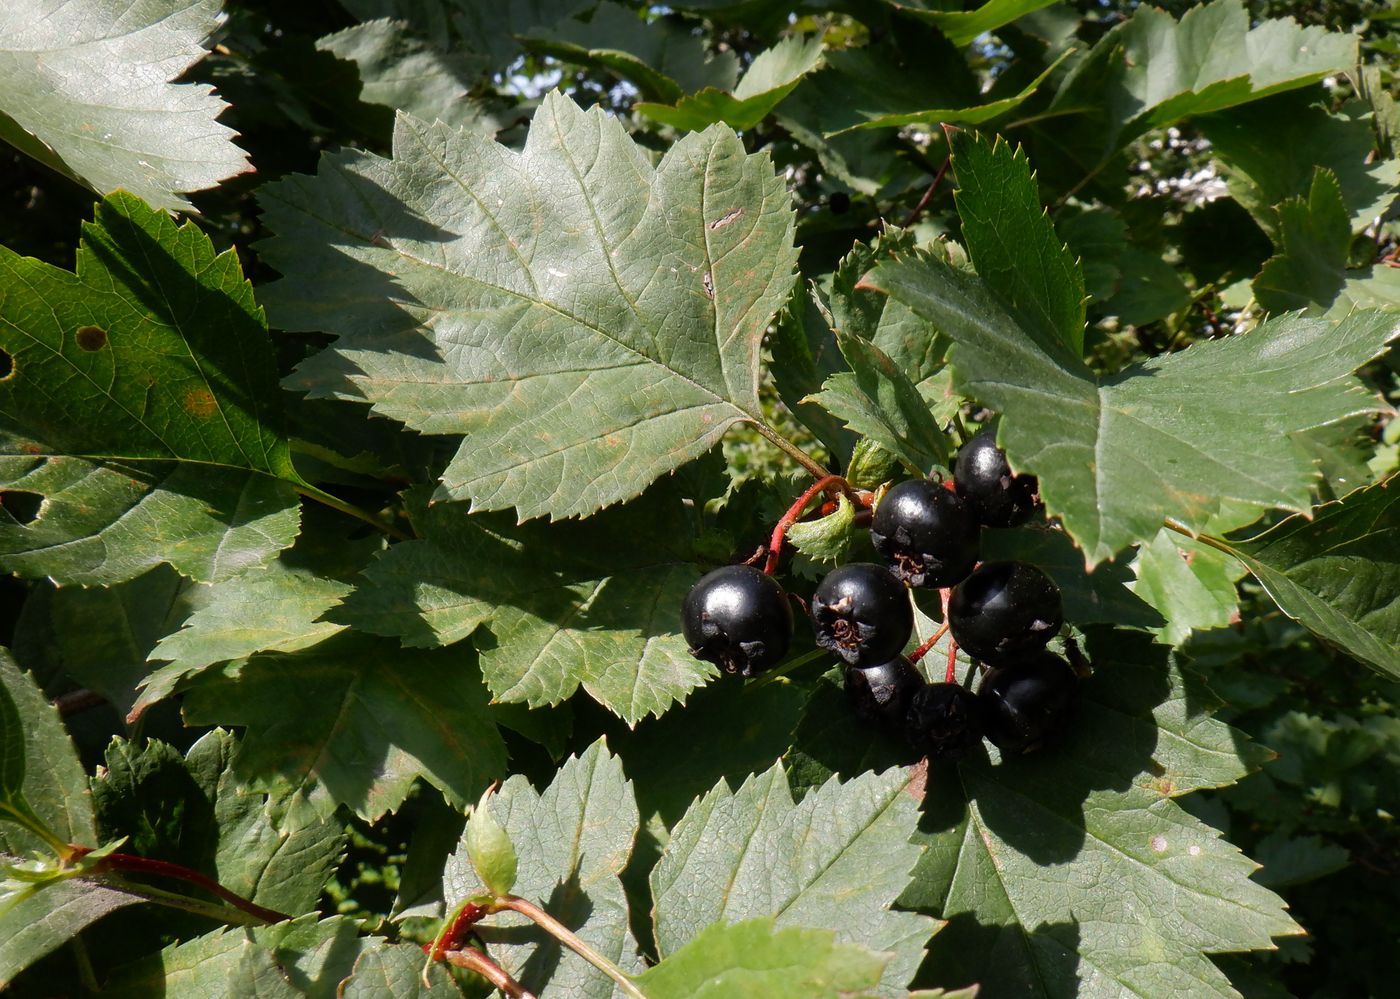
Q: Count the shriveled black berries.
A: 1